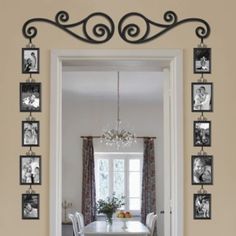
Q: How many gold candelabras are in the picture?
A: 1